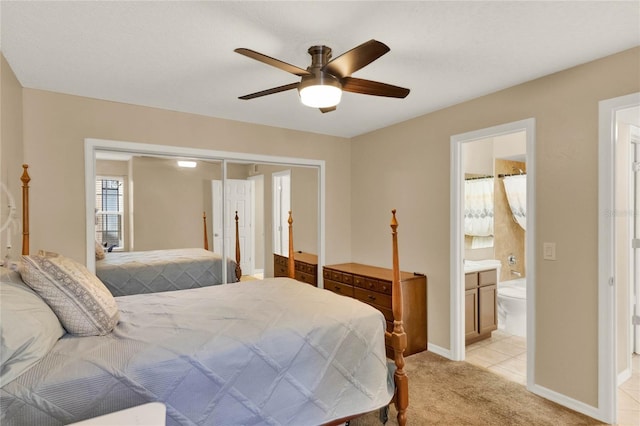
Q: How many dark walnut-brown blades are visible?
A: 5